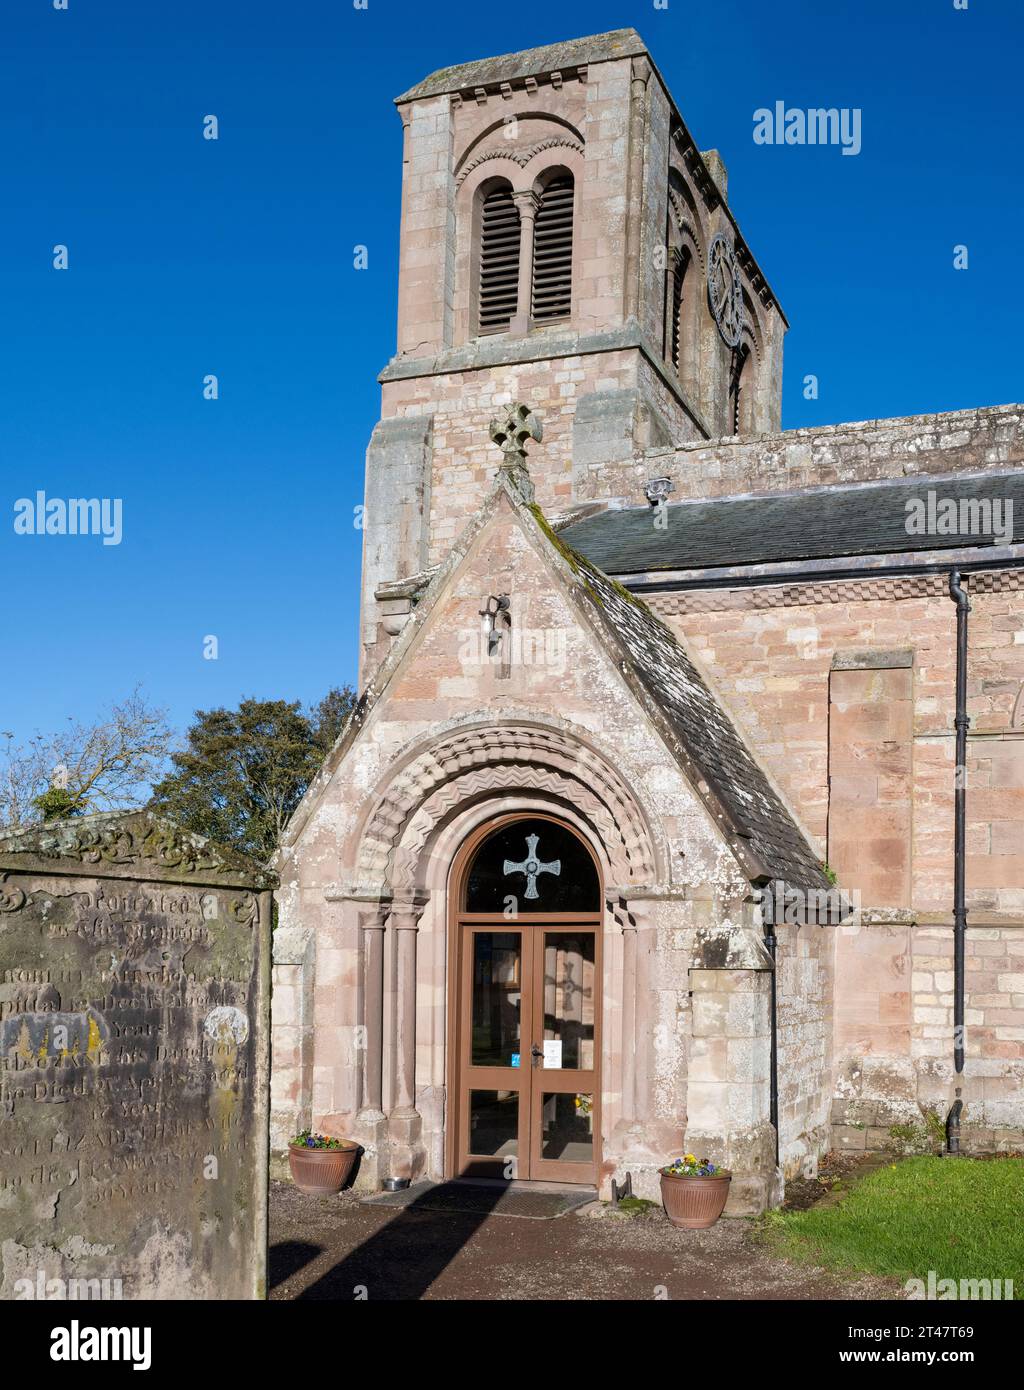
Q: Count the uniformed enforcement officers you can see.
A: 0